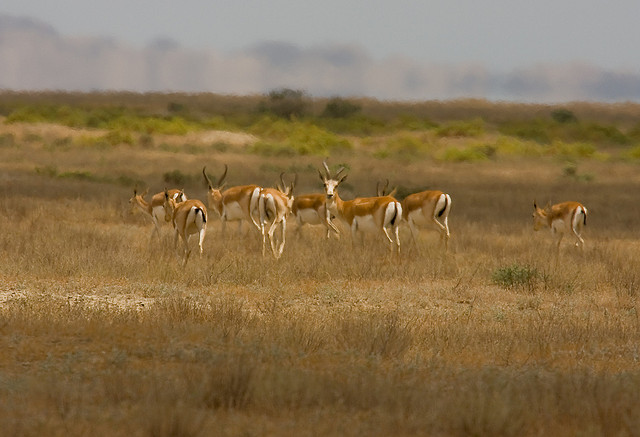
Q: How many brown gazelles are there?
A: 8